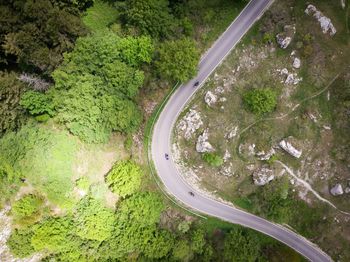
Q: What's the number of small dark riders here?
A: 3